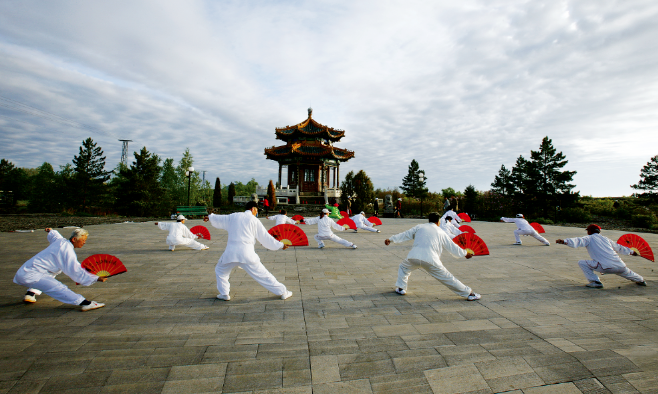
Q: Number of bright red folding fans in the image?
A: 12